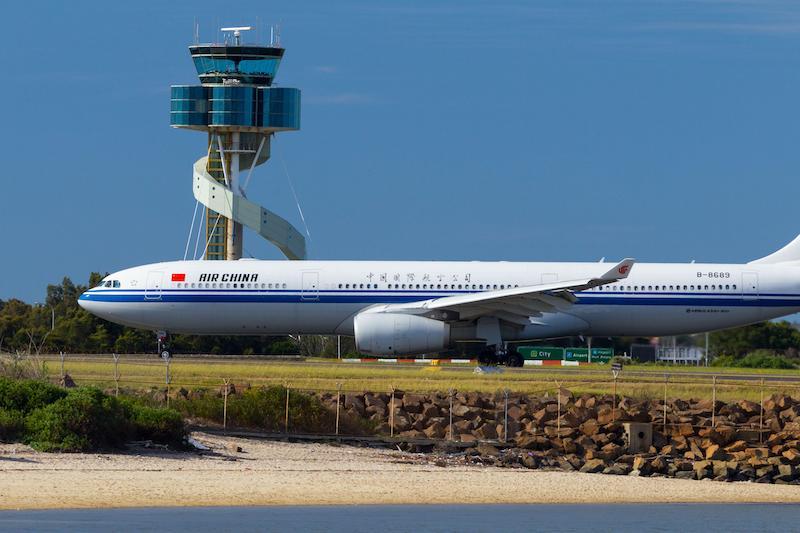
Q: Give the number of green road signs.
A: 3